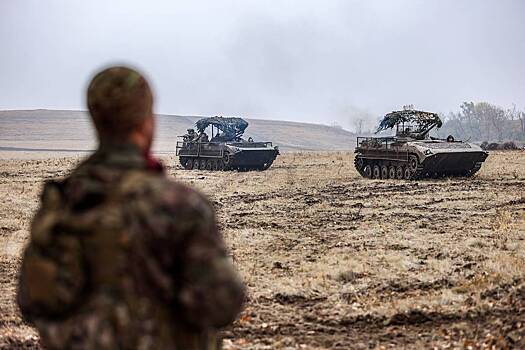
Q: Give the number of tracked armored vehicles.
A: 2